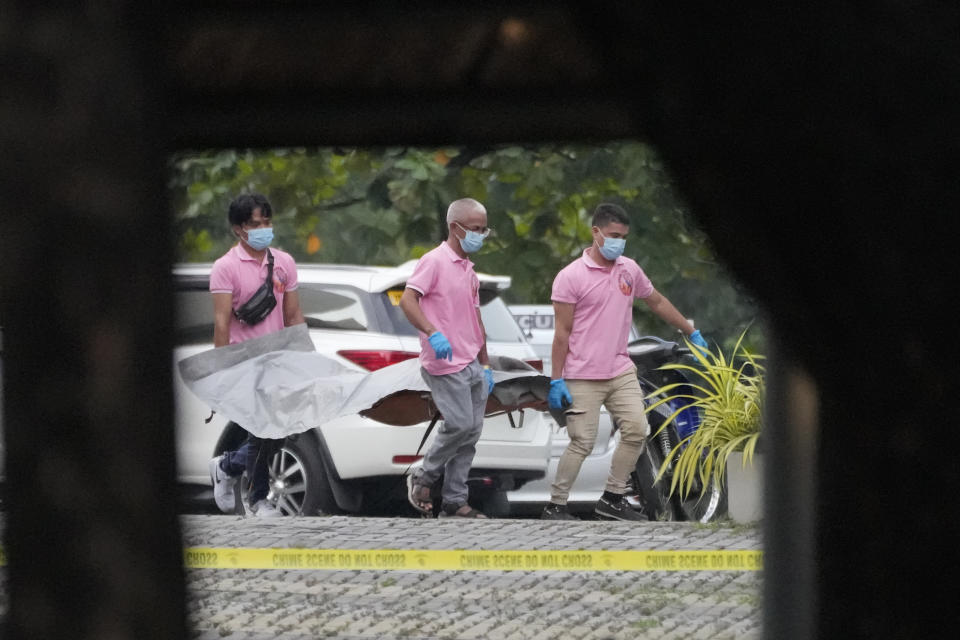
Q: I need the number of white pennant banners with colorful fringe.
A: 0